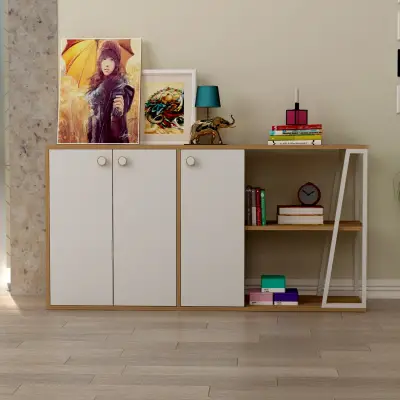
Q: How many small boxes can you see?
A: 3